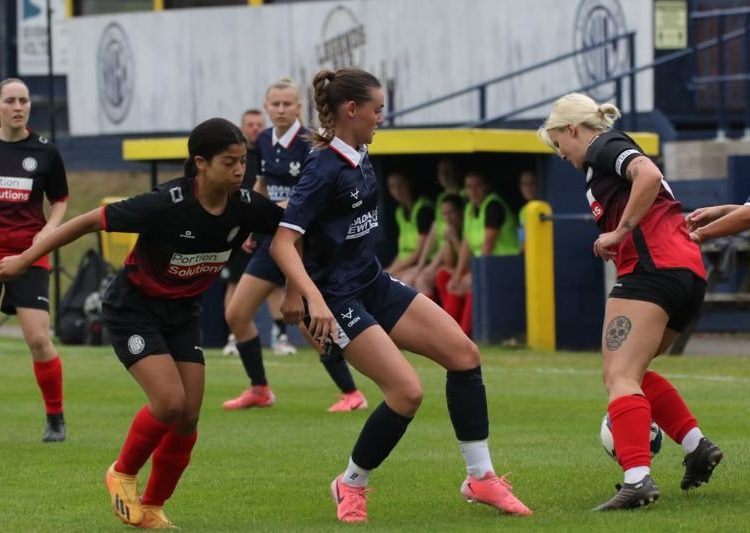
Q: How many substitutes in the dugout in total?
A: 5